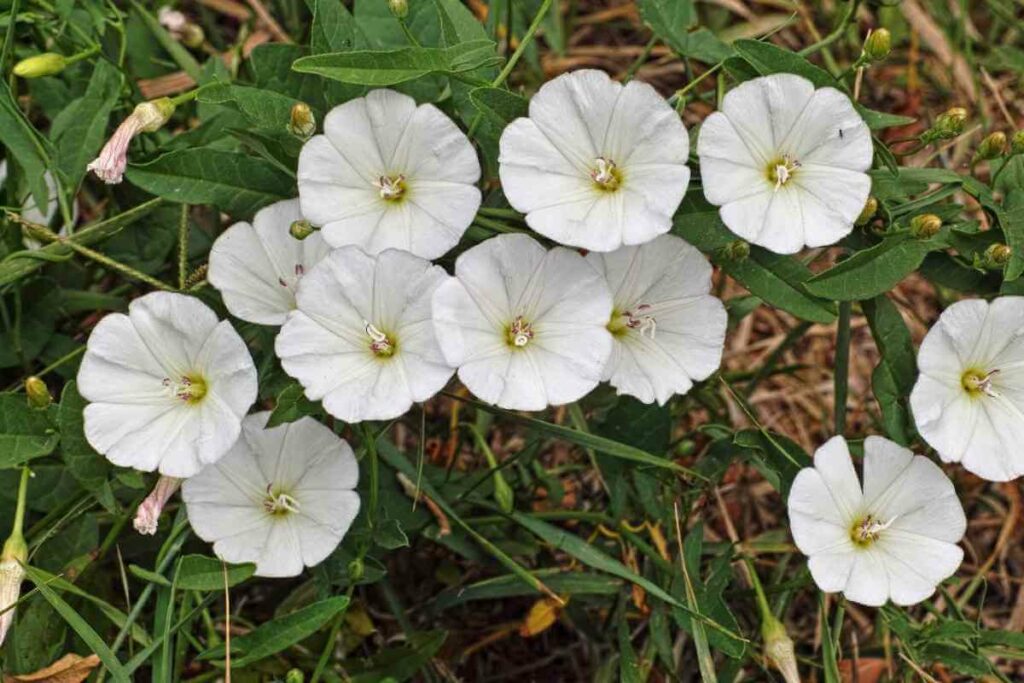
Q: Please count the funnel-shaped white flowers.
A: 11